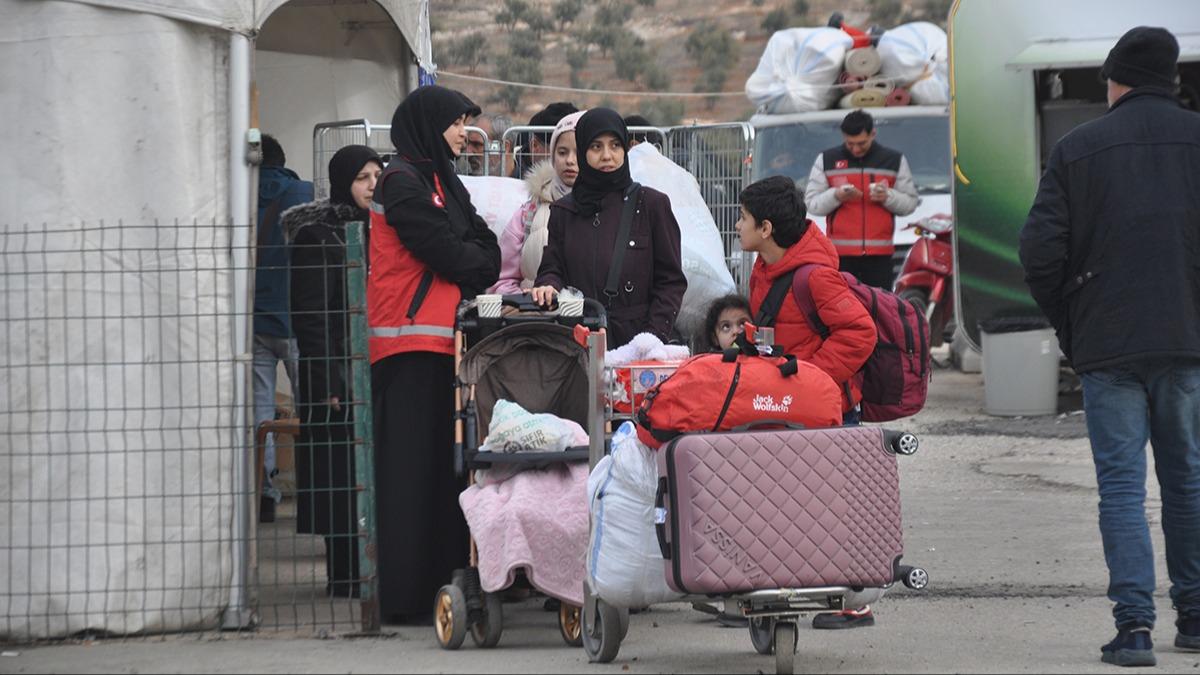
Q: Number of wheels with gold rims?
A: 2